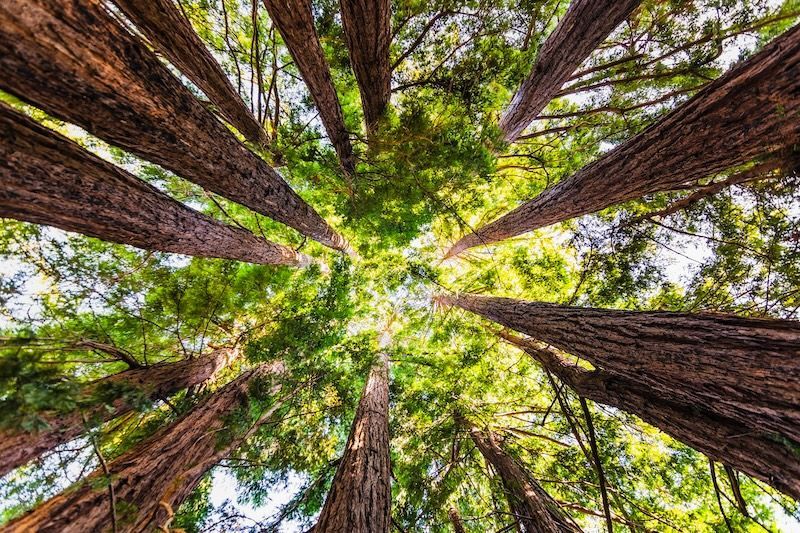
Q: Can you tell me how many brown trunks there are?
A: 13